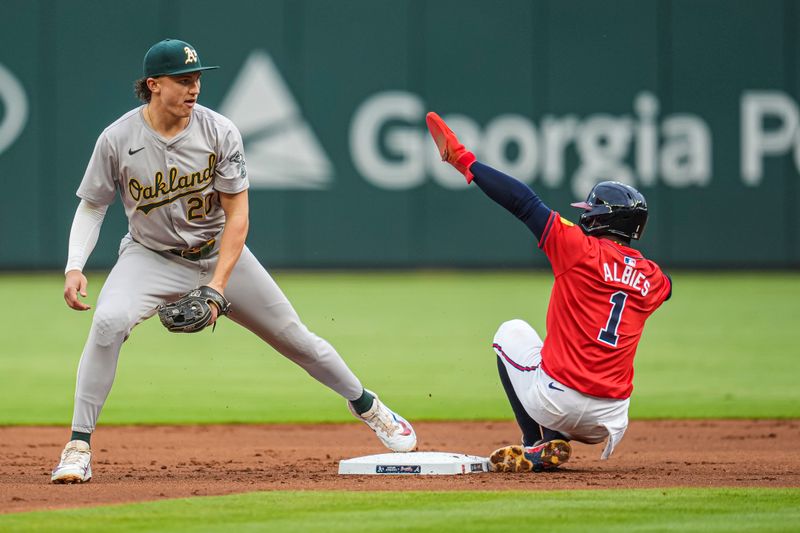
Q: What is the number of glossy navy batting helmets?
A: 1